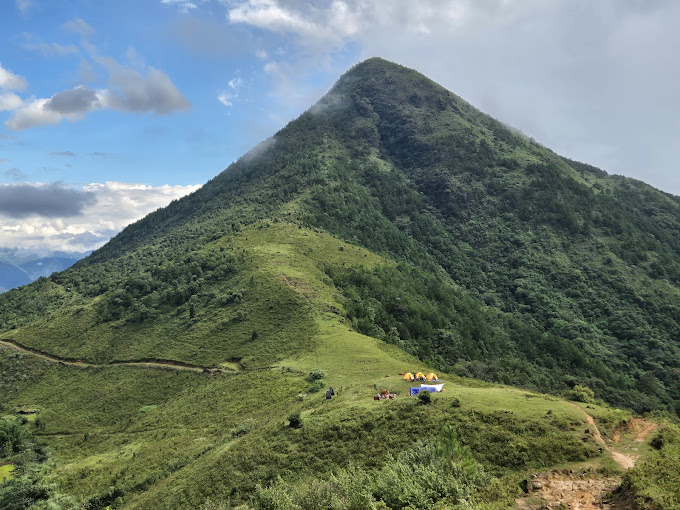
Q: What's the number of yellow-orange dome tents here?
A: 3